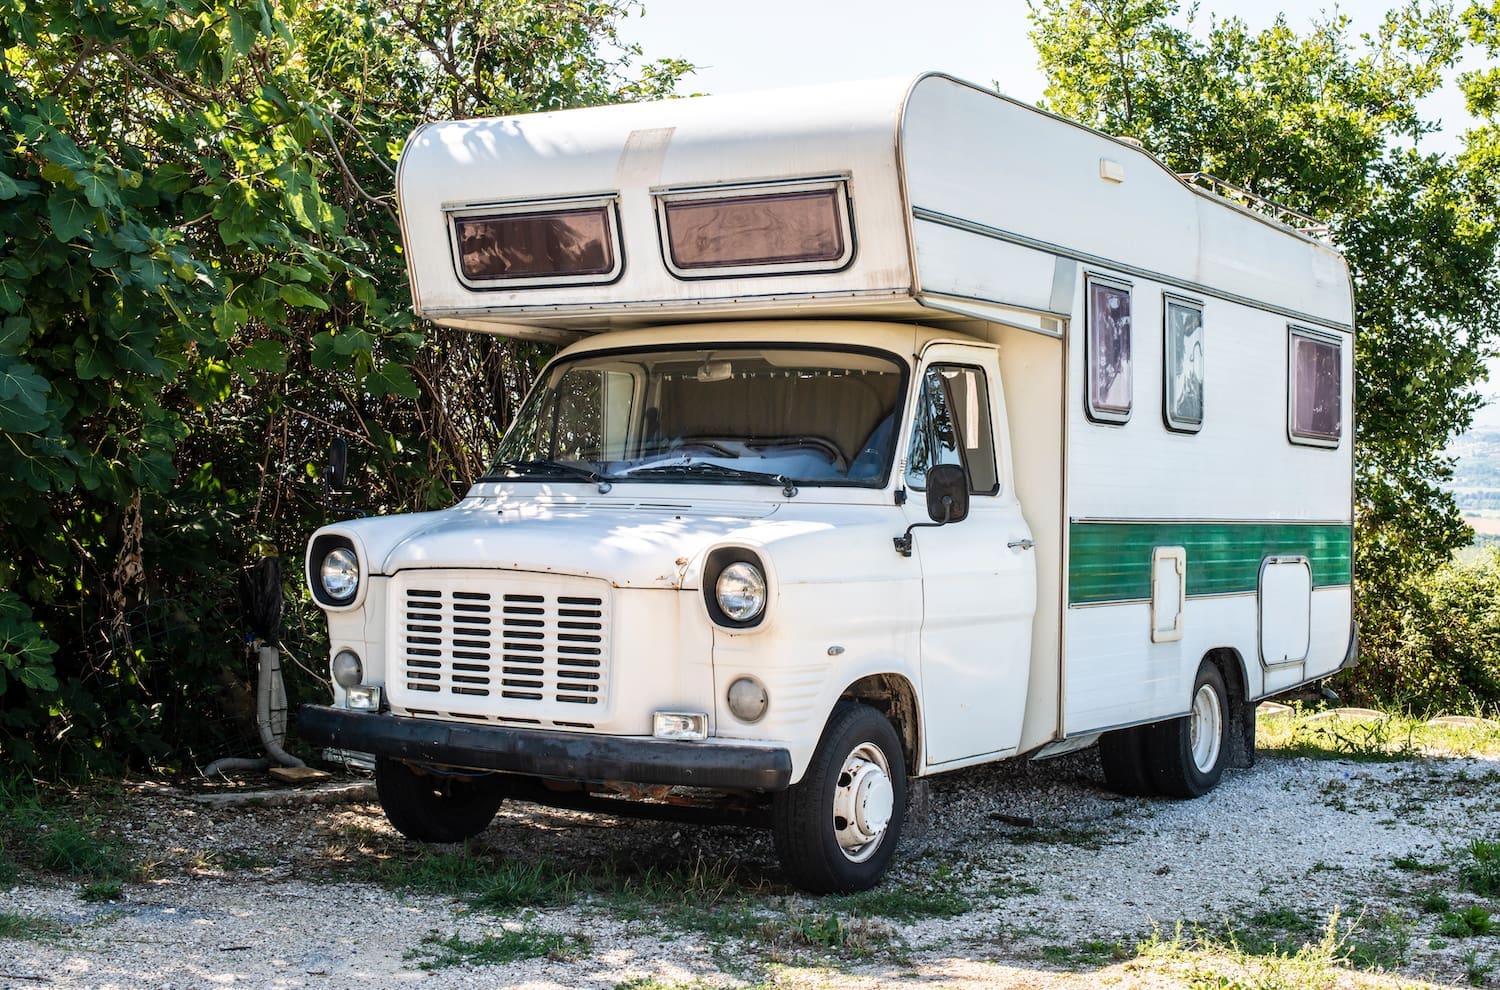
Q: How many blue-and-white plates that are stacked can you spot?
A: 0